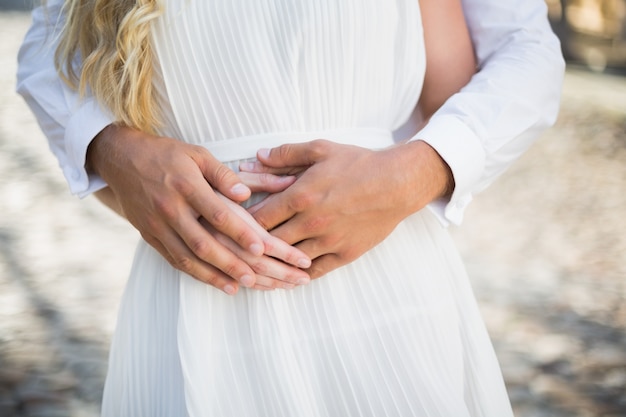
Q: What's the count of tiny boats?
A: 0